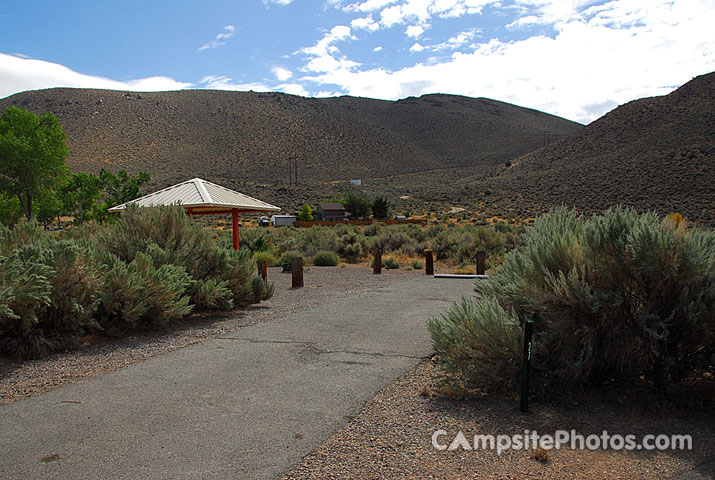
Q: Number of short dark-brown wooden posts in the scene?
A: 5